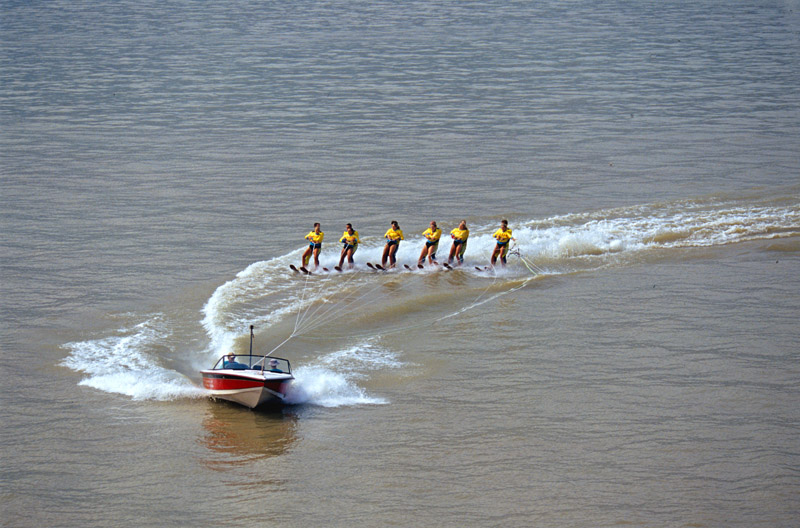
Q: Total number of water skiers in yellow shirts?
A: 6